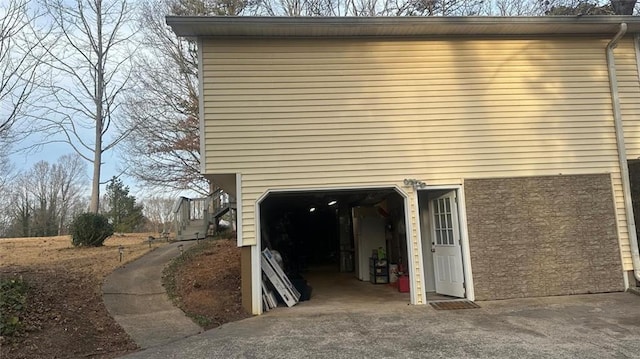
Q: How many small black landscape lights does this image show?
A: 5